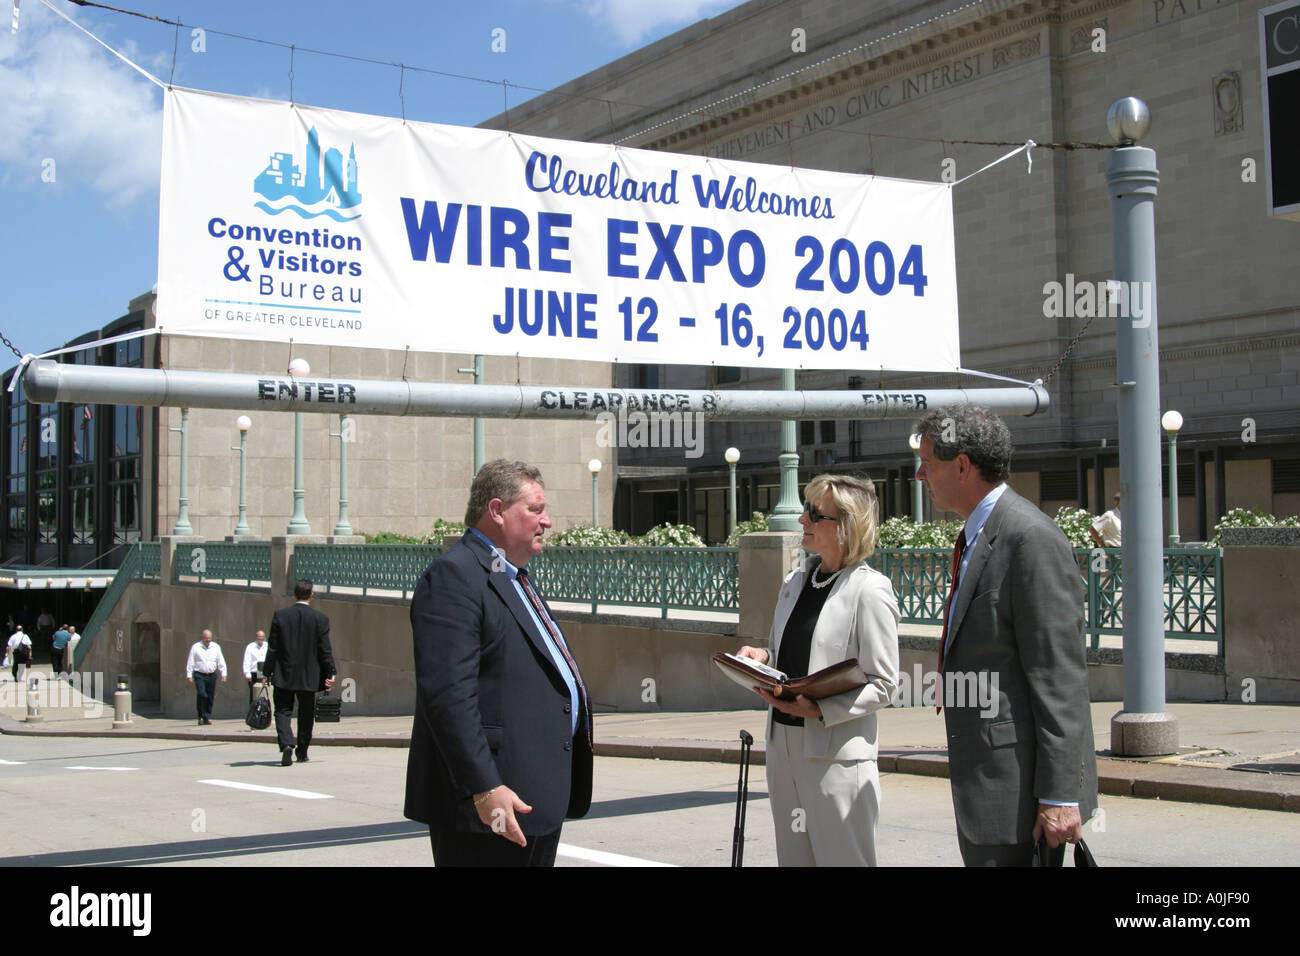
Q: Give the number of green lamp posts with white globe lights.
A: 6